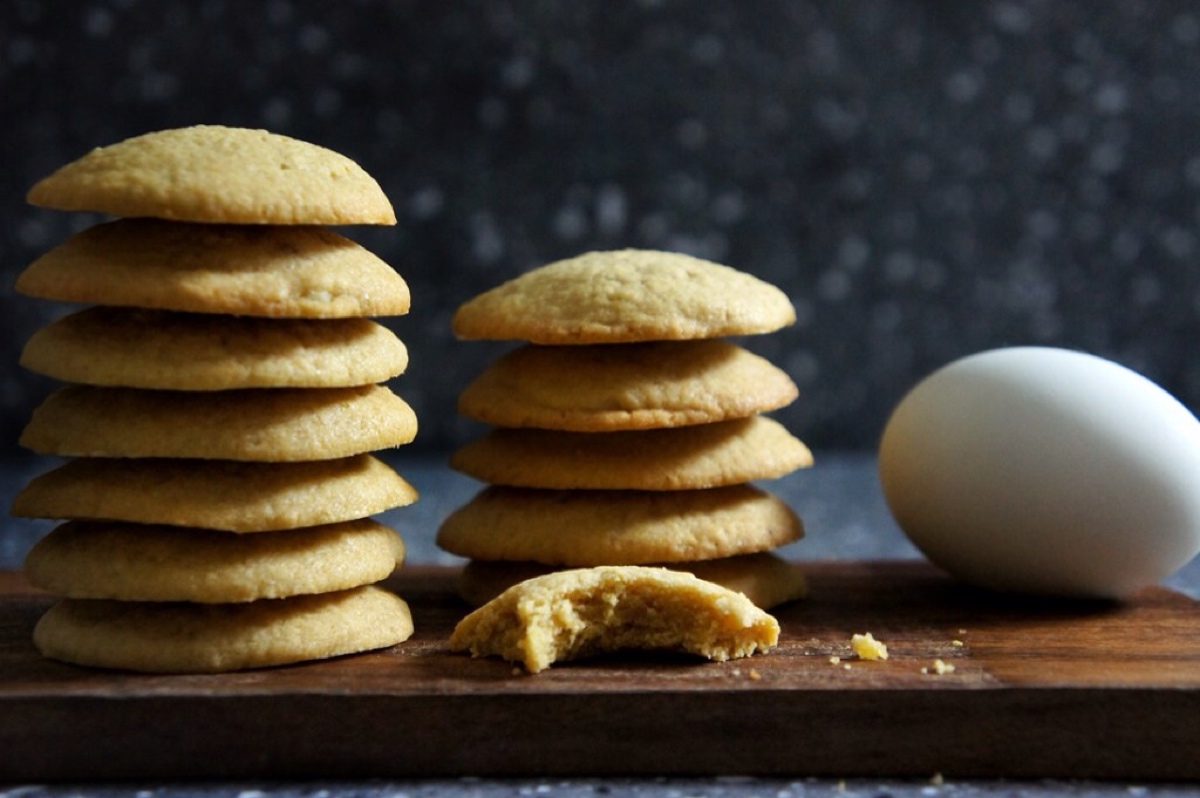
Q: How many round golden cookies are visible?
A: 13